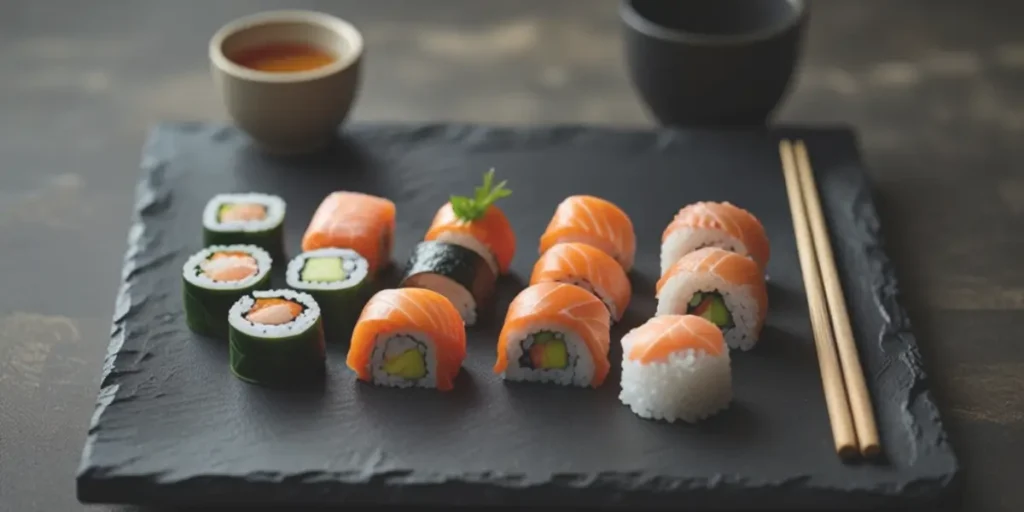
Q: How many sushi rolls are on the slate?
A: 14